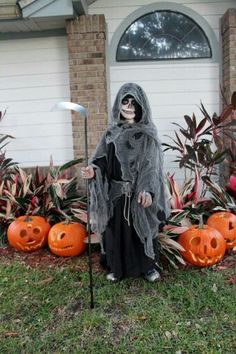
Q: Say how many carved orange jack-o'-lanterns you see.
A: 4